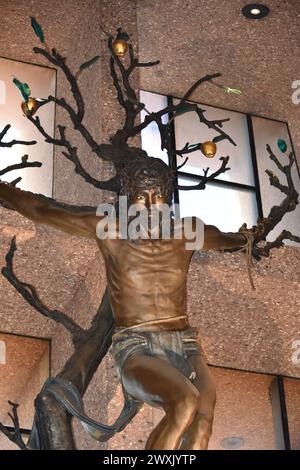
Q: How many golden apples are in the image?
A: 3